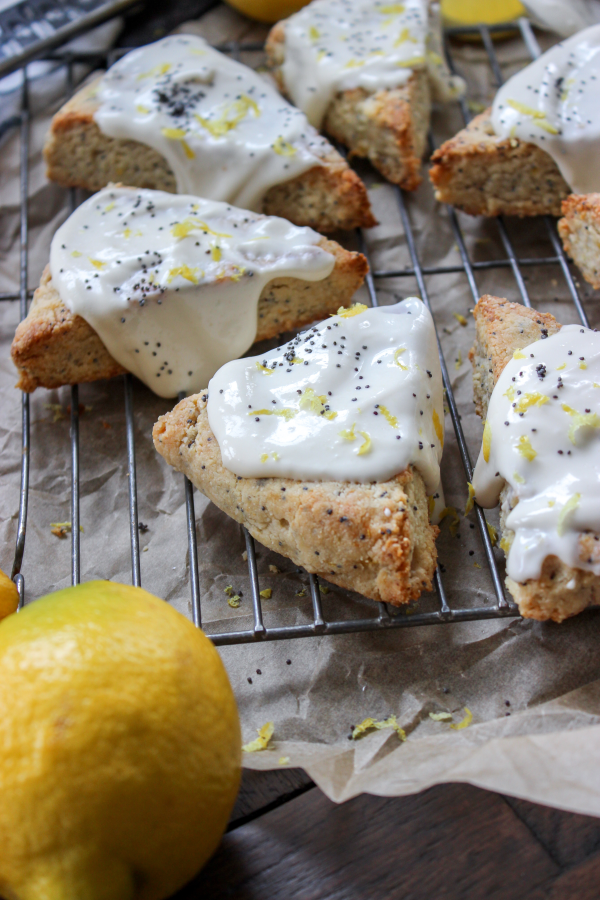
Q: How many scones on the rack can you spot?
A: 7